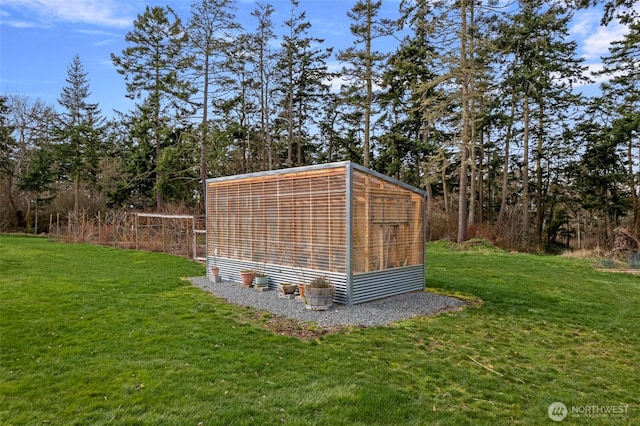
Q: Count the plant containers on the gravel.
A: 6